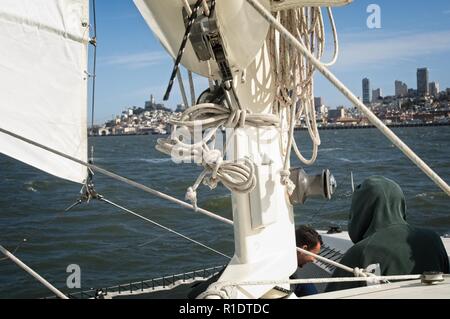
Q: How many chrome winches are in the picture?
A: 1